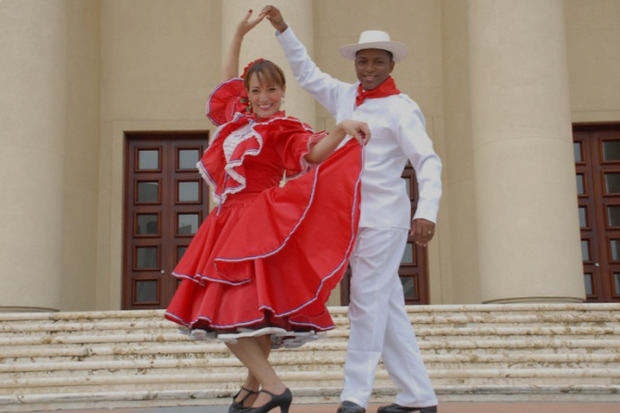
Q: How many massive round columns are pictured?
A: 3